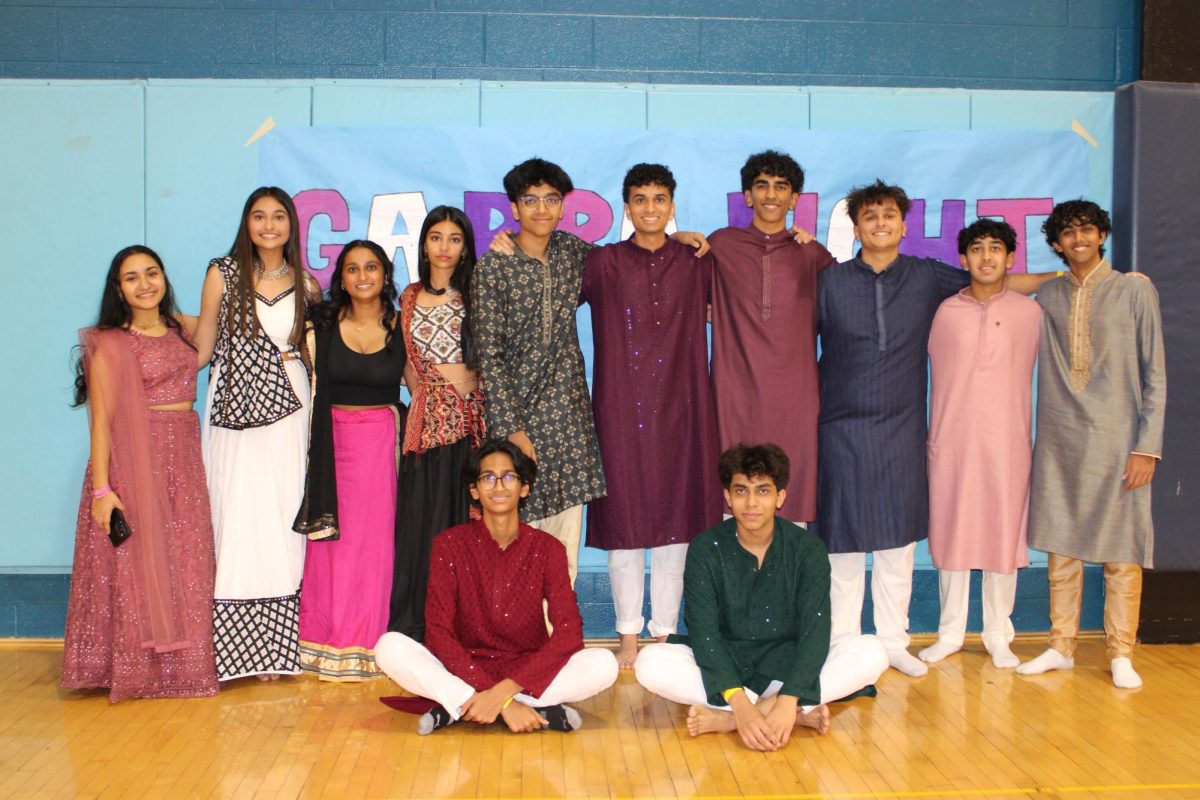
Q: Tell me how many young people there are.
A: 12